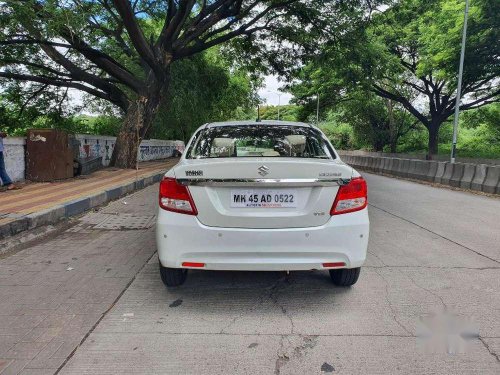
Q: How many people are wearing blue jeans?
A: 1